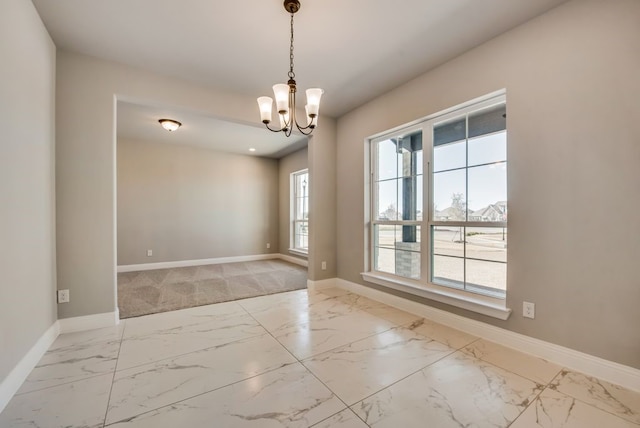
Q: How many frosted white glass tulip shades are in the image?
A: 5